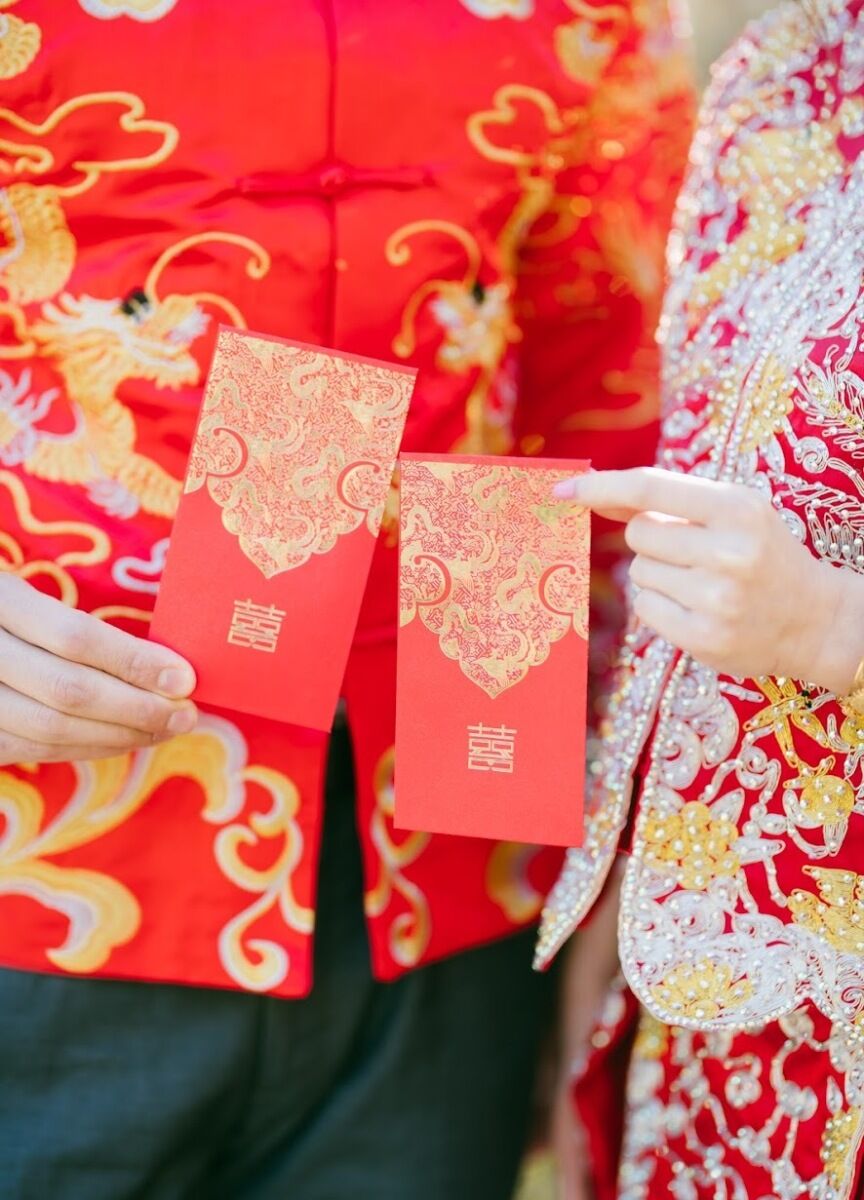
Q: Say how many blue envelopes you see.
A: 0